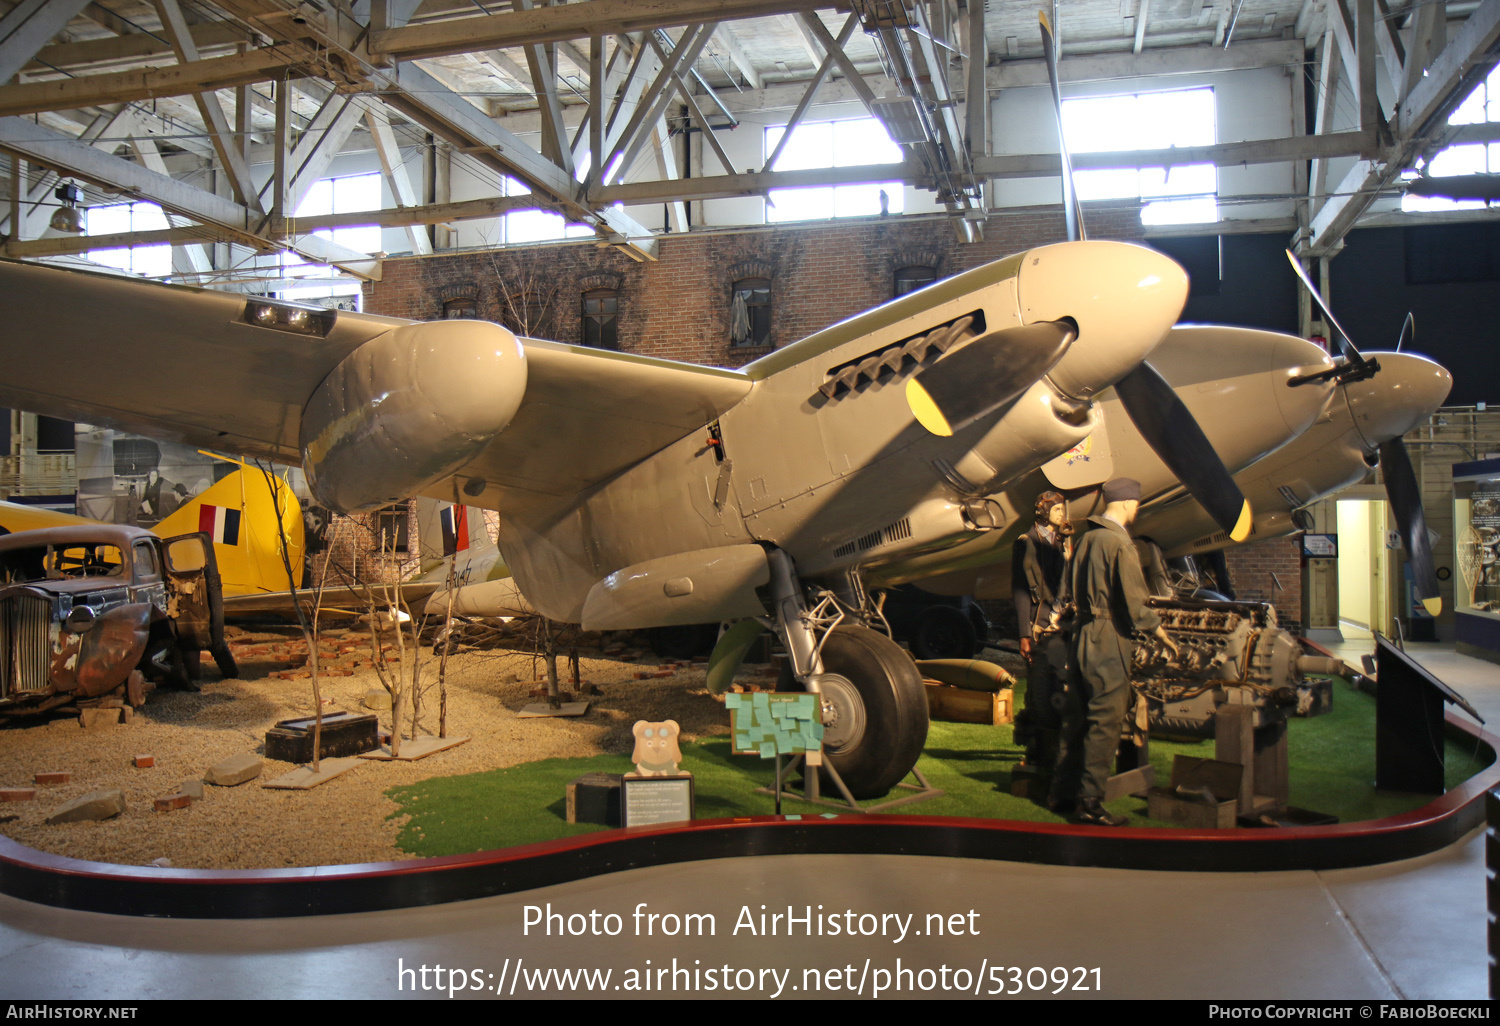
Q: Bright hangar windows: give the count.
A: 6